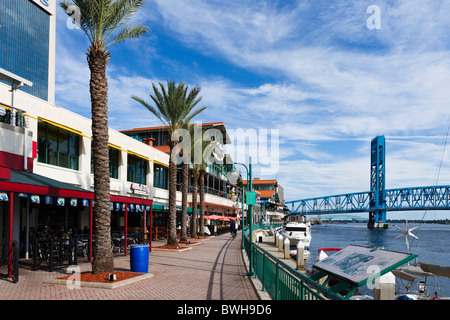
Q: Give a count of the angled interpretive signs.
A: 1